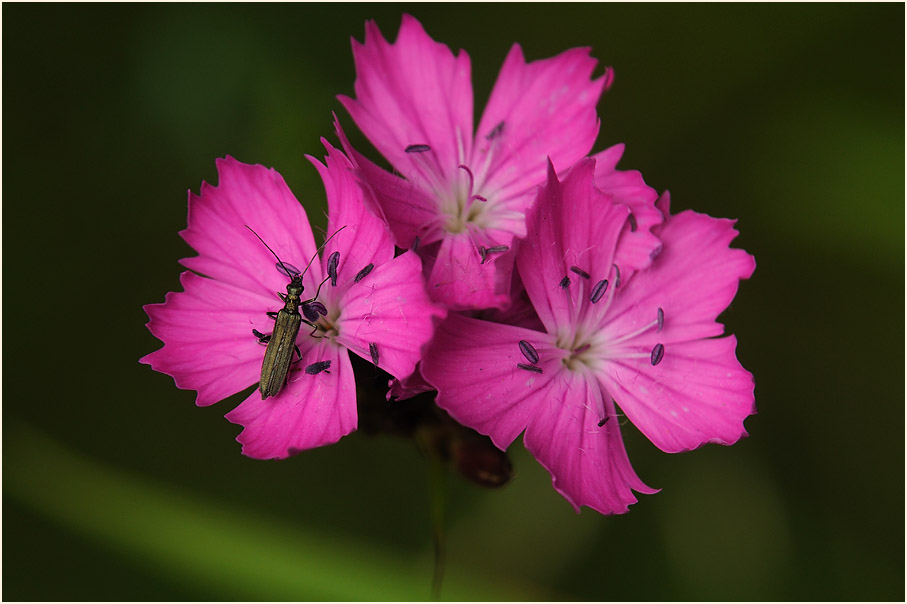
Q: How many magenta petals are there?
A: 15